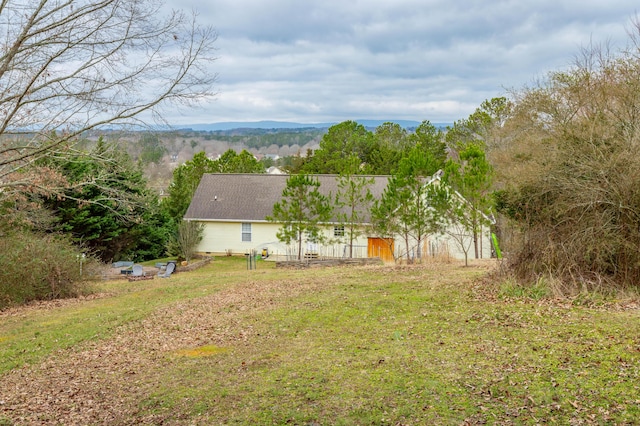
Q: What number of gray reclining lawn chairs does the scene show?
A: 2